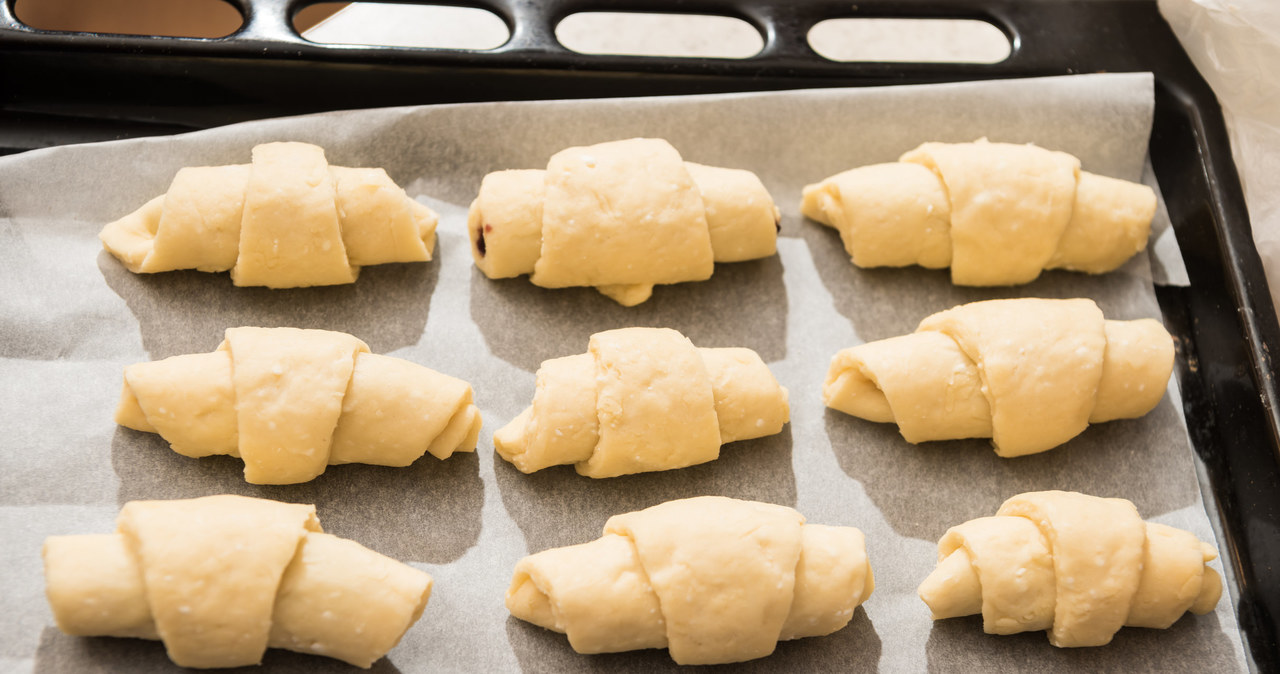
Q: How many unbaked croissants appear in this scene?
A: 9